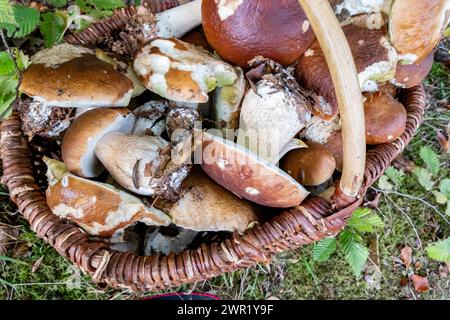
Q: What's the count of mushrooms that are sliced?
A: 0